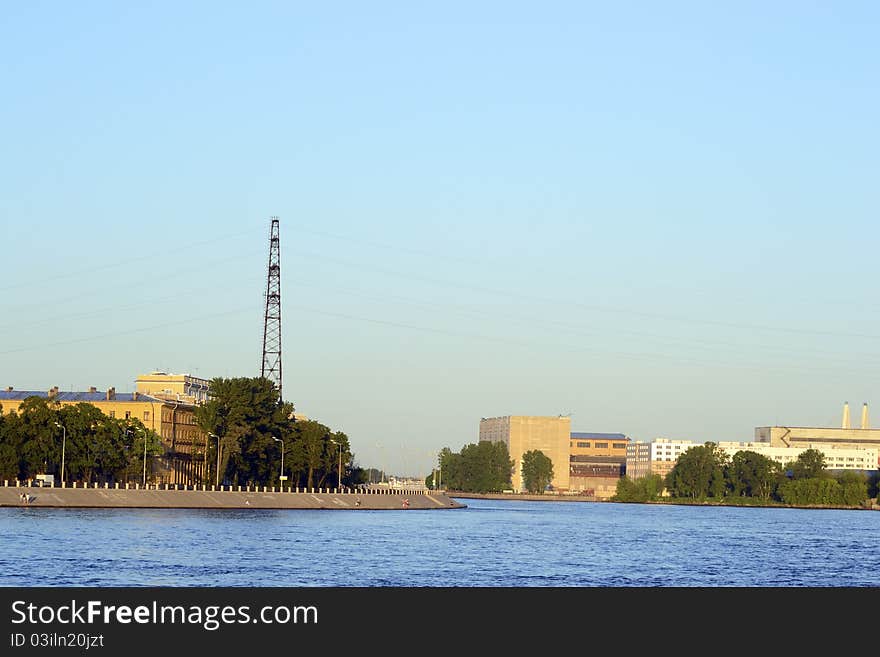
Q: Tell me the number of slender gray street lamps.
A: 5